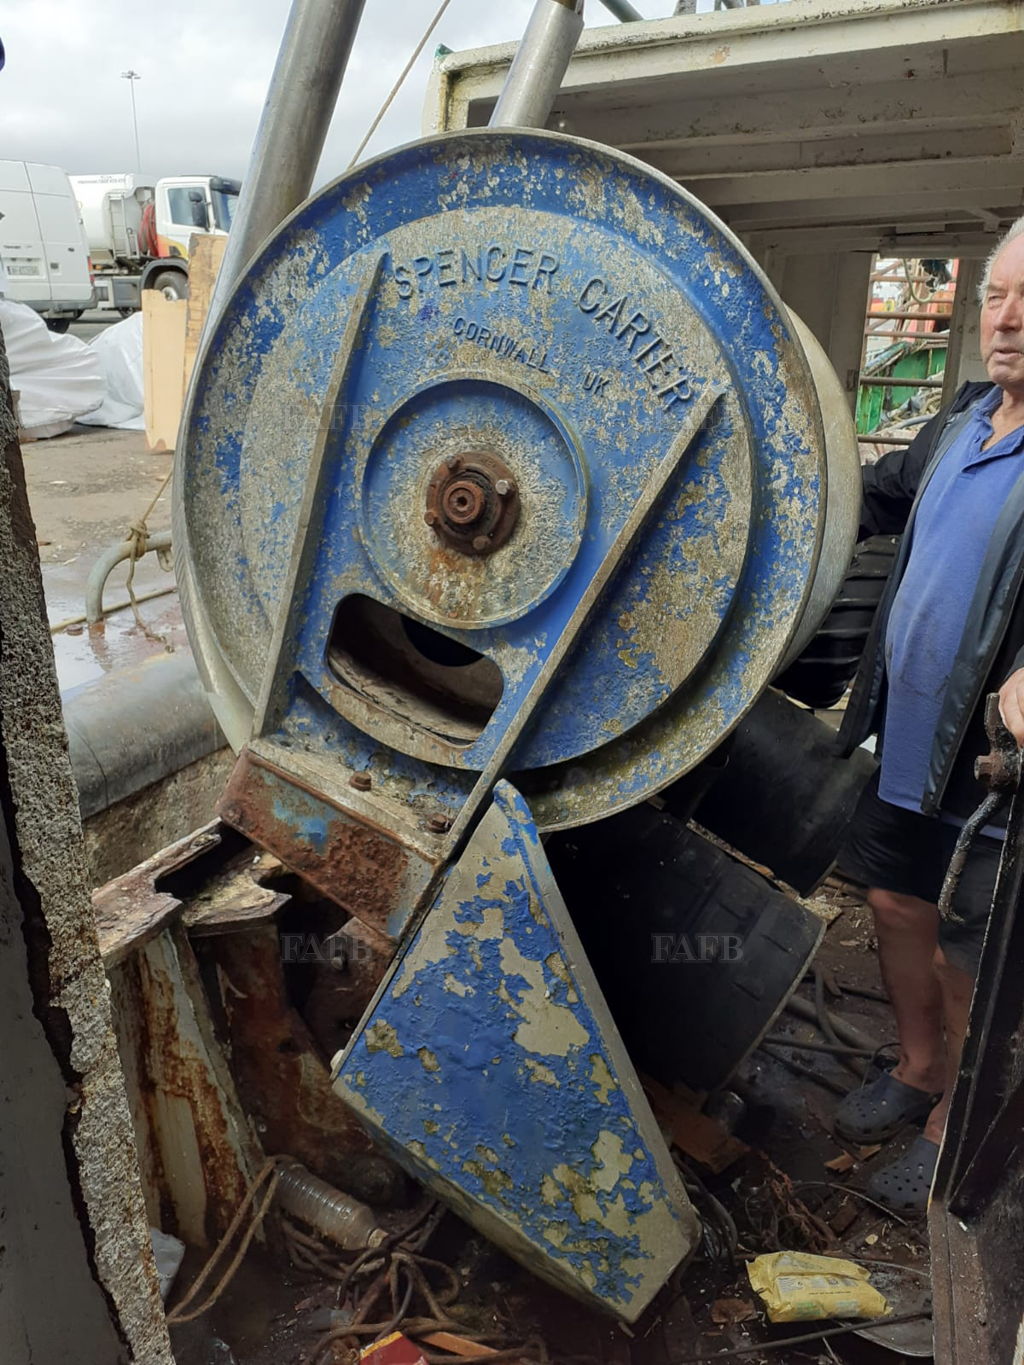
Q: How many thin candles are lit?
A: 0